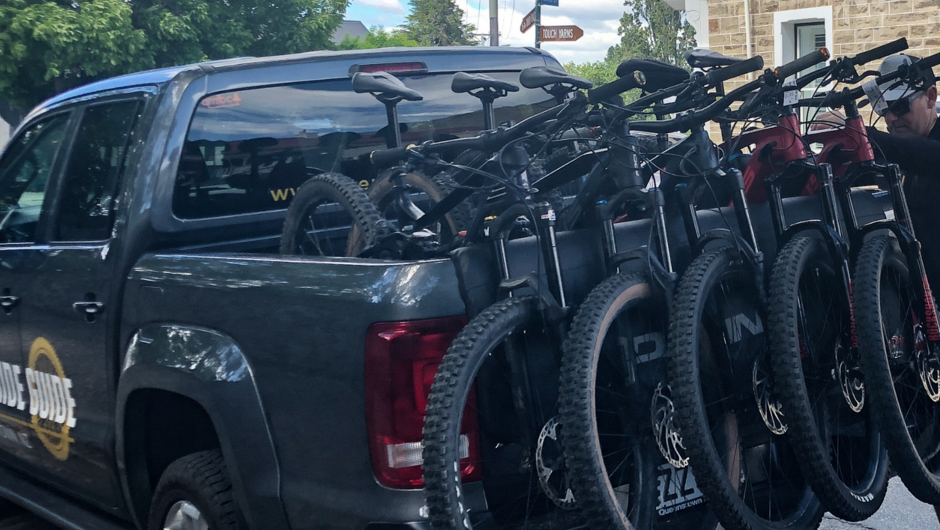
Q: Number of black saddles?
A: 5